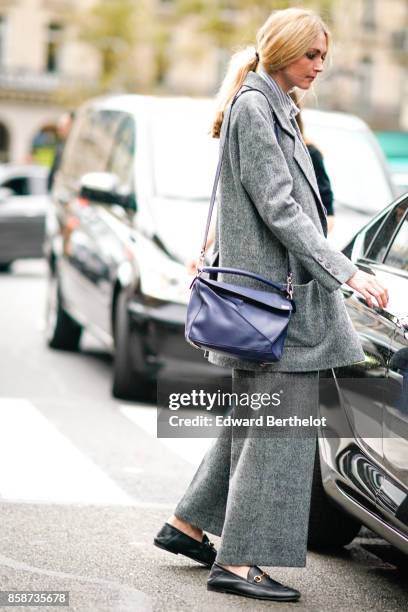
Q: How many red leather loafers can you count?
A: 0